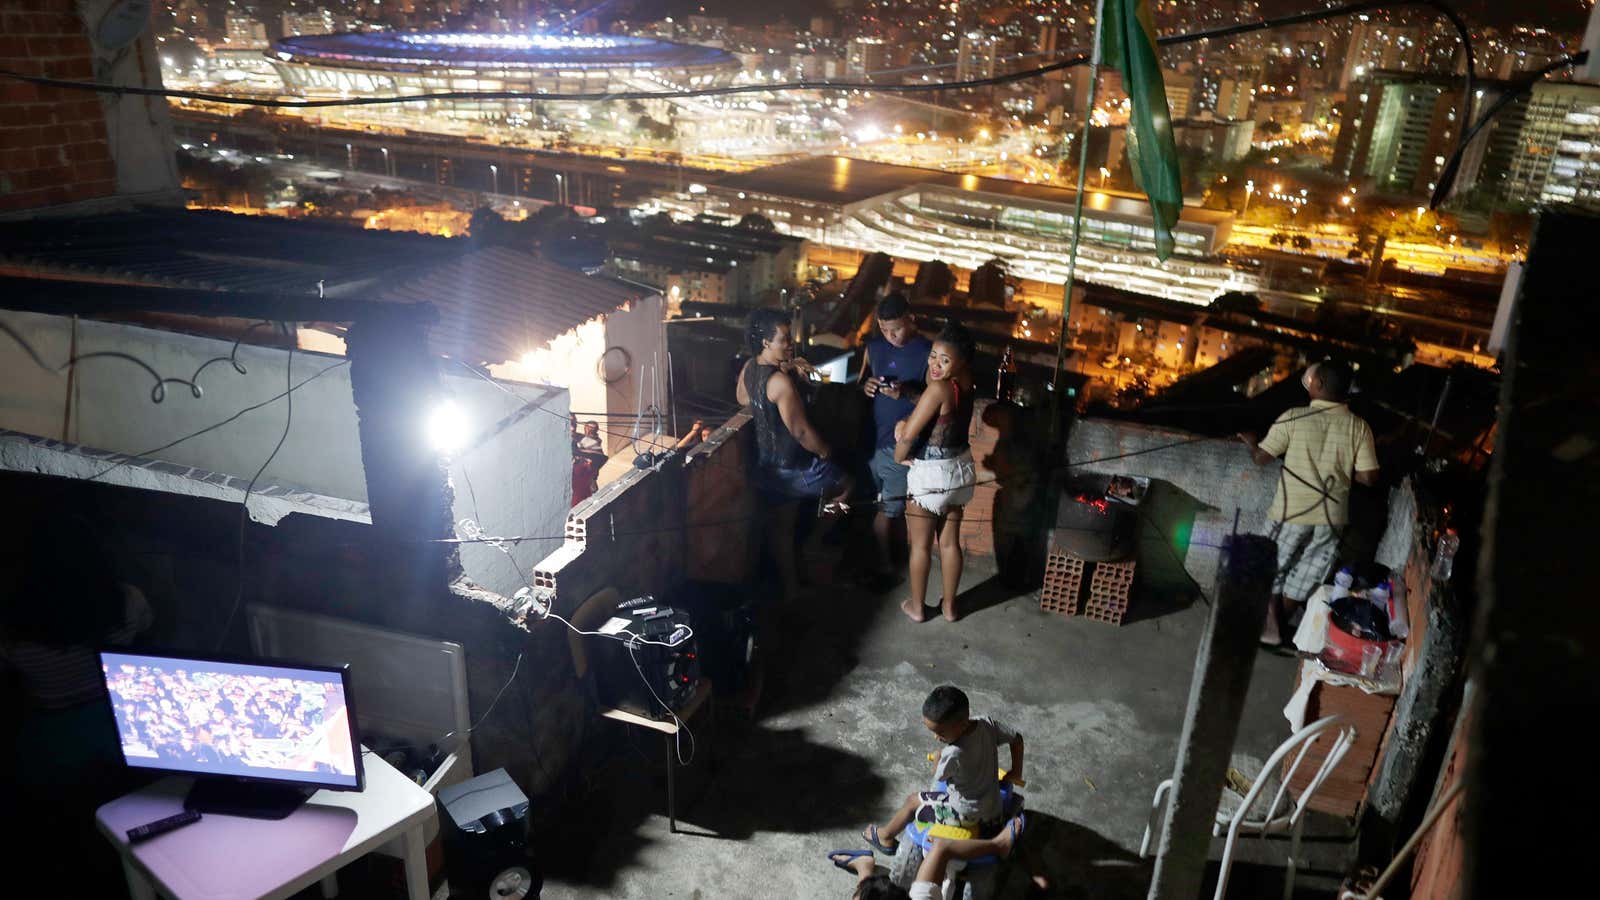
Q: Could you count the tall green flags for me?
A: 1